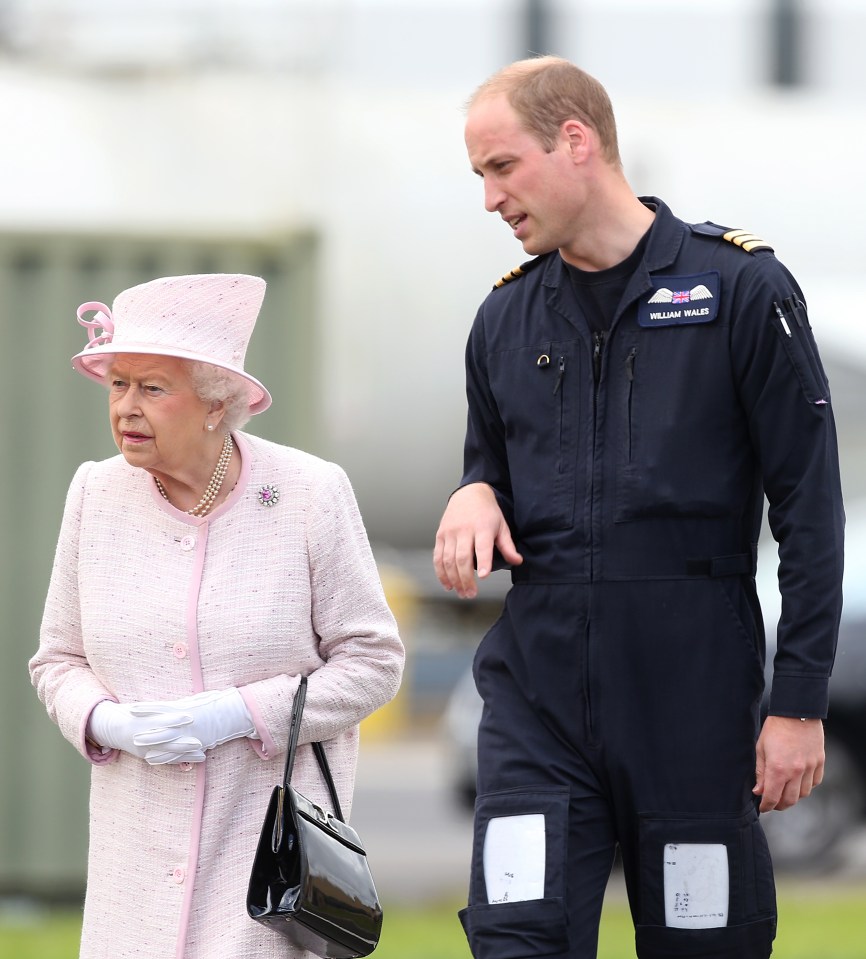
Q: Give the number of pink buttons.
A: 4